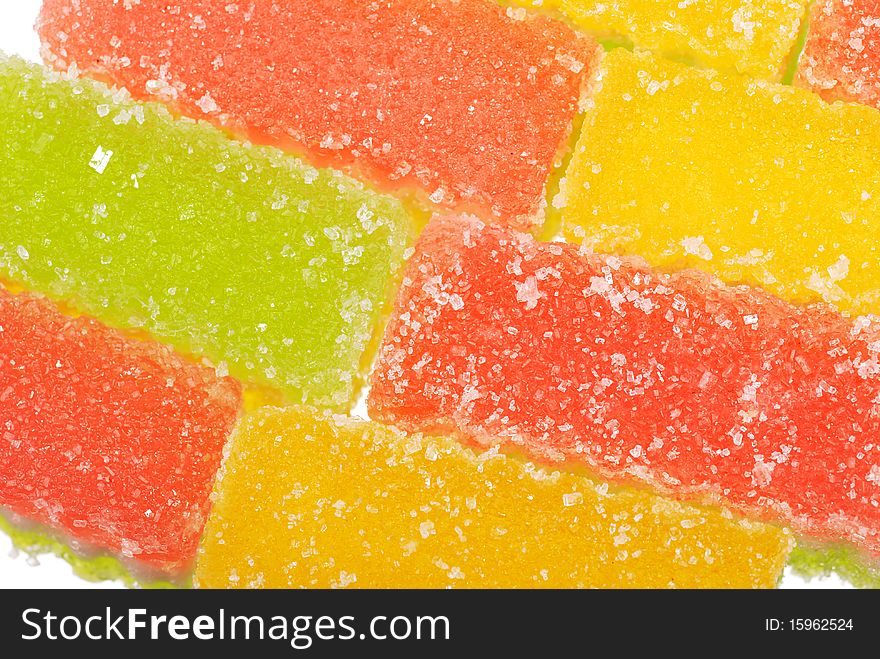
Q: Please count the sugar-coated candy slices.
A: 8